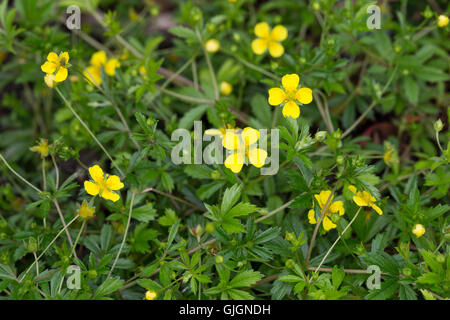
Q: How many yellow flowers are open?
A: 8